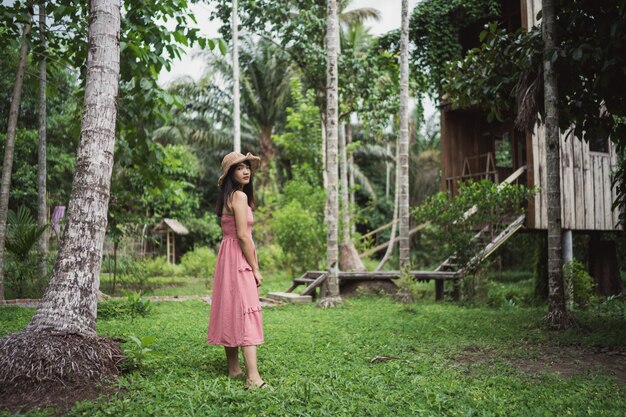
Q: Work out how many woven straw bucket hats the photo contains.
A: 1